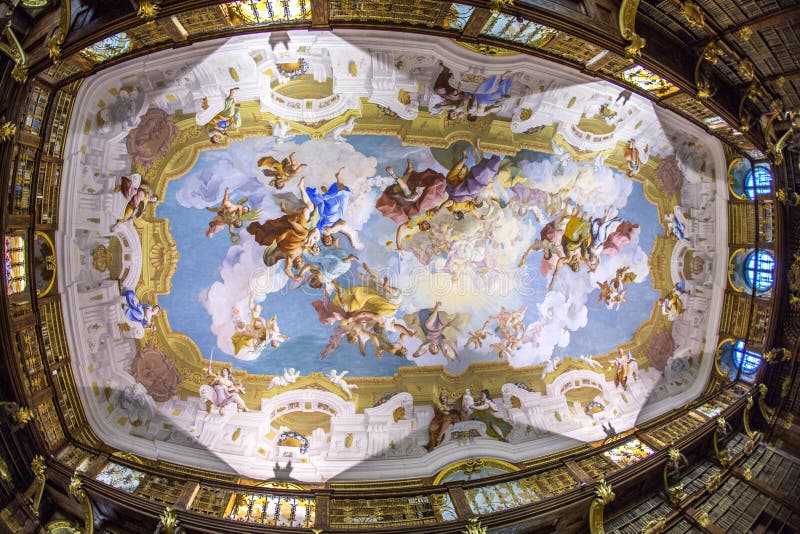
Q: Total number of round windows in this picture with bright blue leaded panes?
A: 3